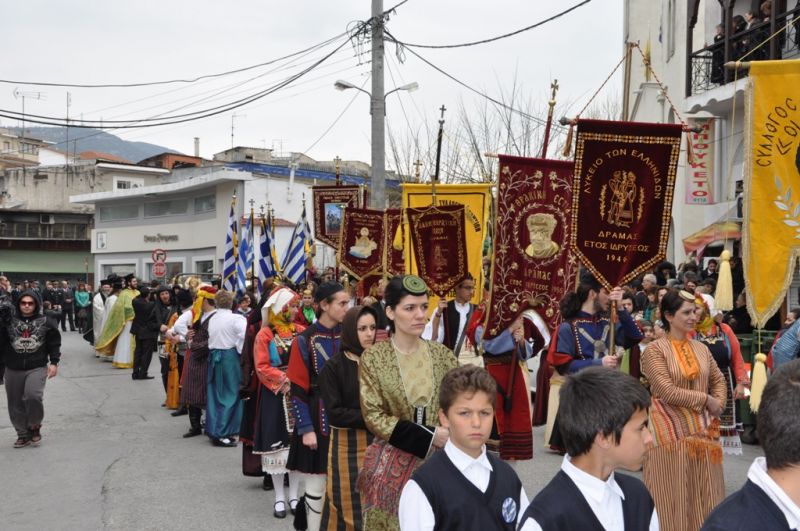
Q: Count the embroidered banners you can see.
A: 8